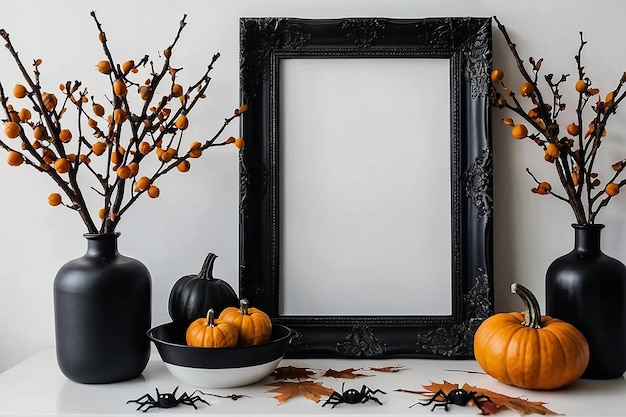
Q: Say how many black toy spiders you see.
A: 3